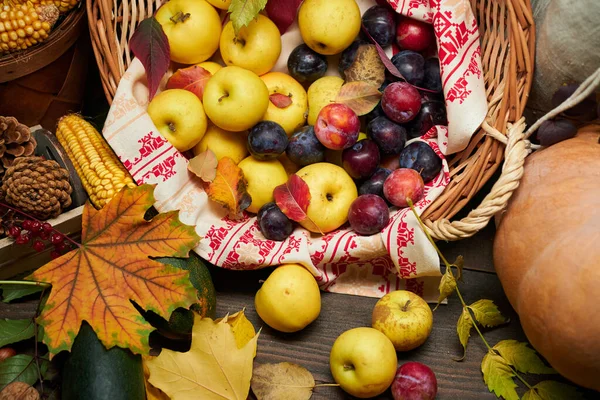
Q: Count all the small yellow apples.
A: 15